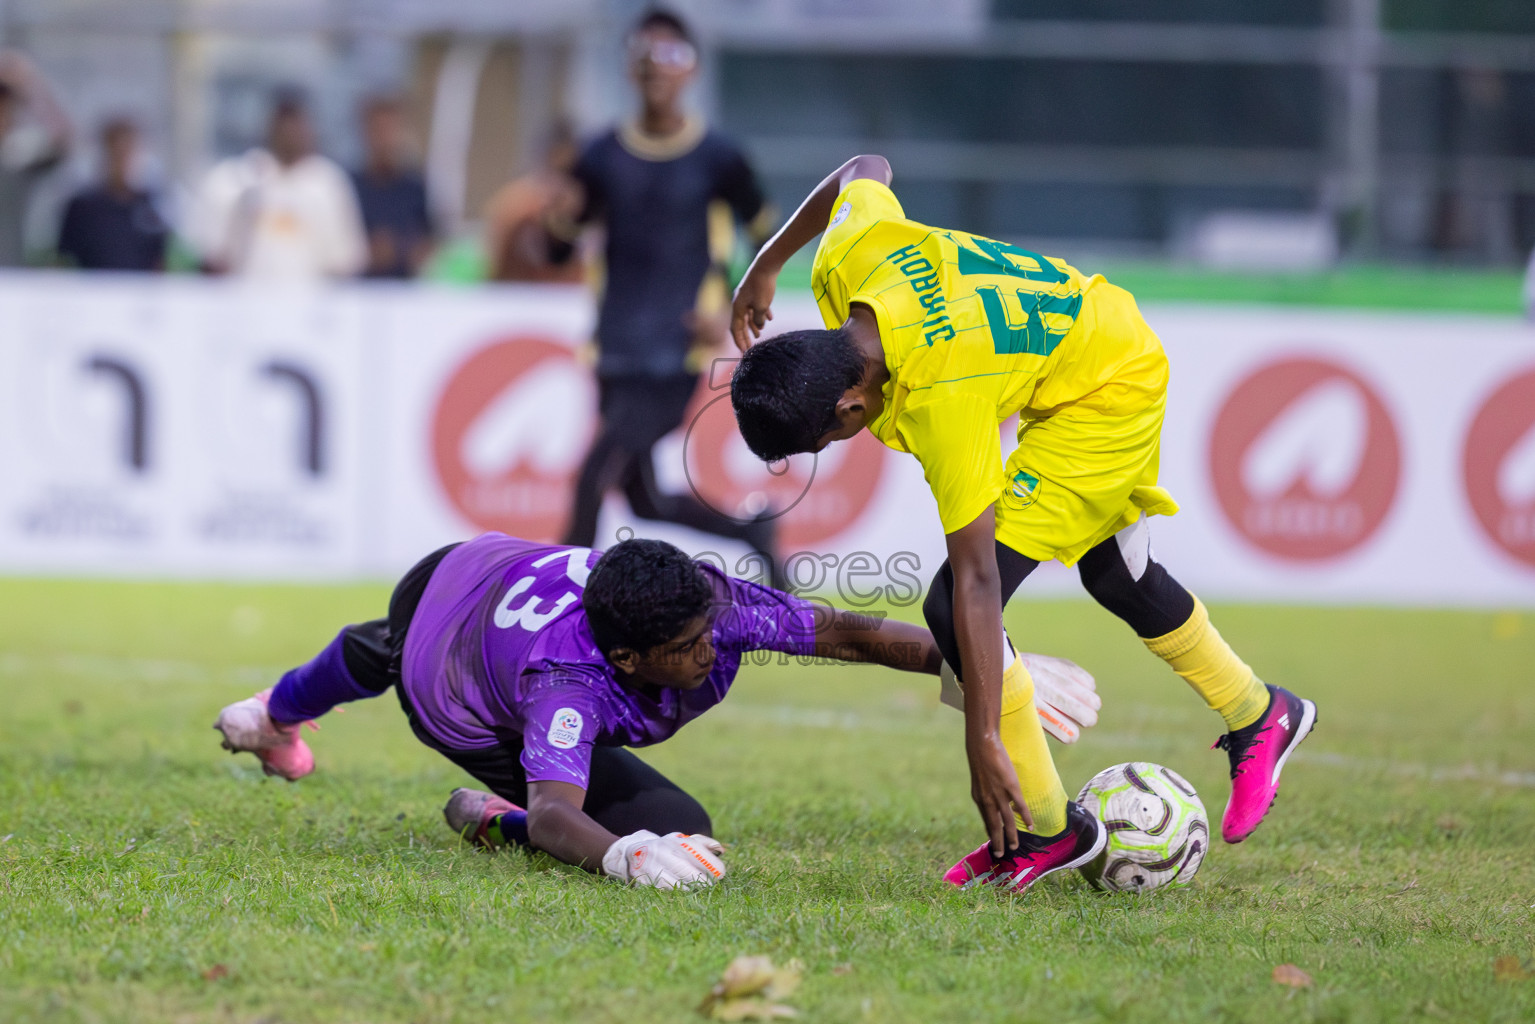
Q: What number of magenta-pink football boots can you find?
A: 2